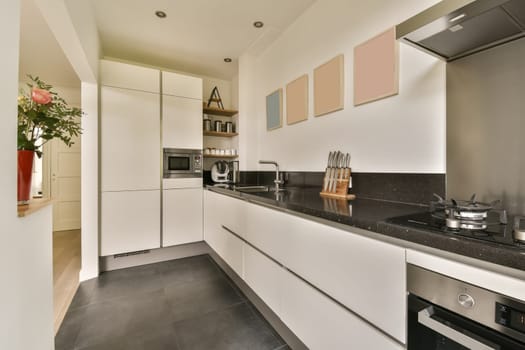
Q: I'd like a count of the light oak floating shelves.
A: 3